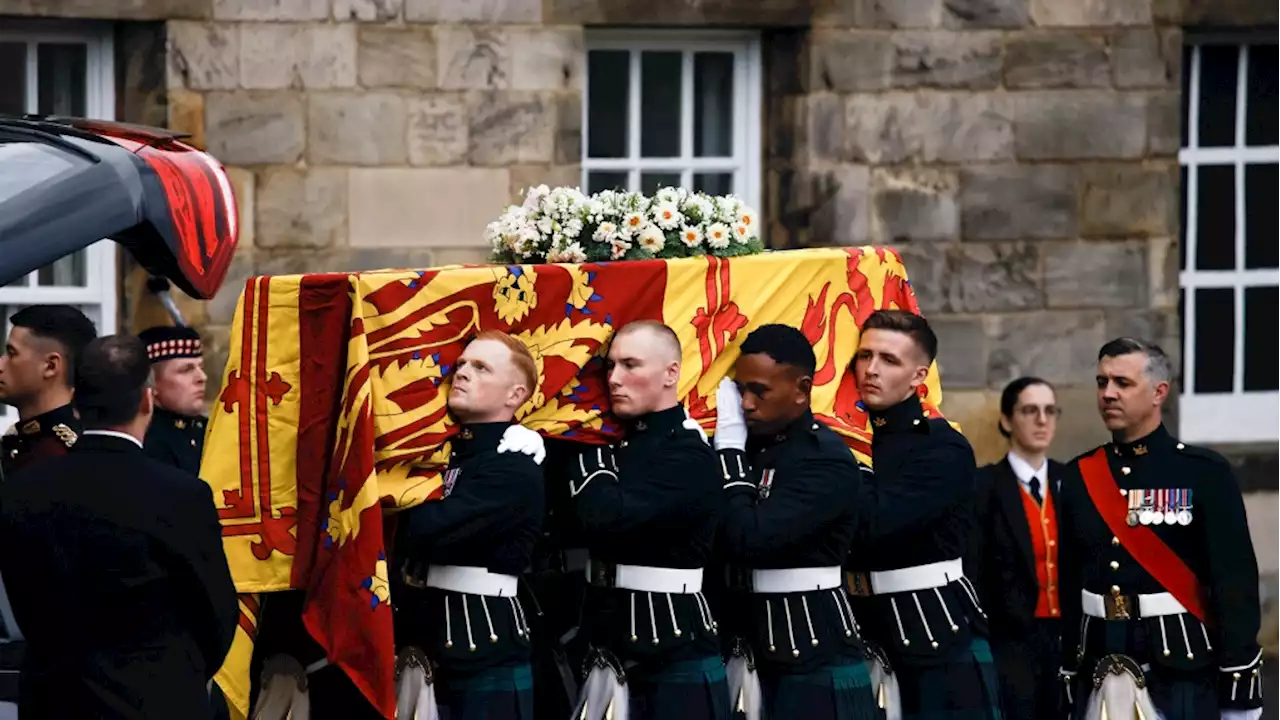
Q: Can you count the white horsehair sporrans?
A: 6